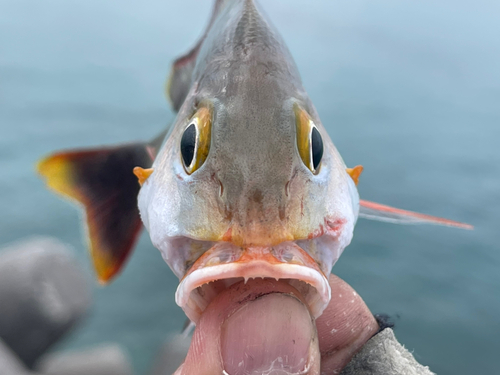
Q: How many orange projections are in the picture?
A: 2